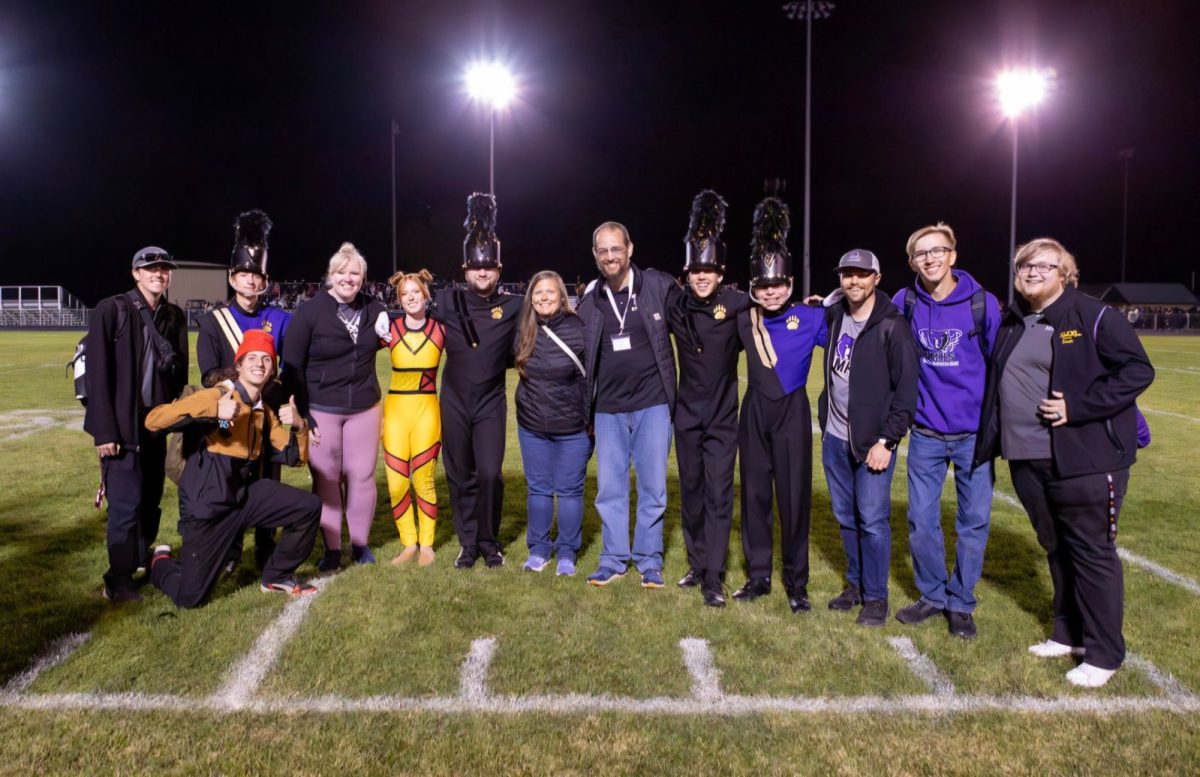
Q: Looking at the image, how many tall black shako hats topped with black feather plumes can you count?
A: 4